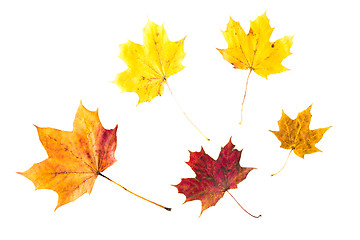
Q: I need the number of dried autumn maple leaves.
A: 5